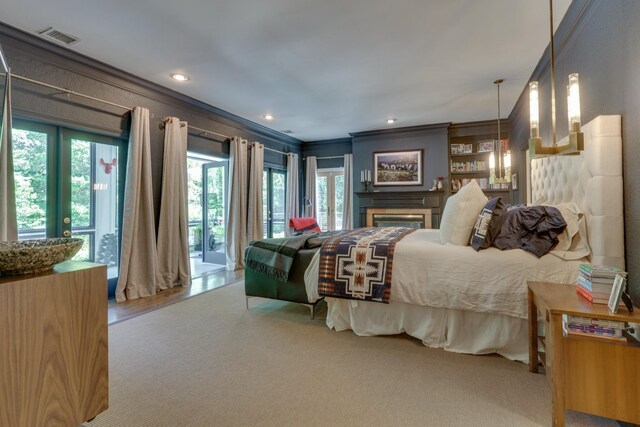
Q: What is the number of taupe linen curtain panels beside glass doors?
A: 8